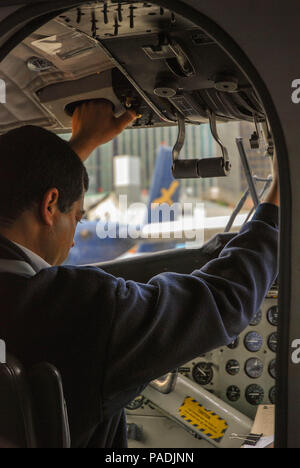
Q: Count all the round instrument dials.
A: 13